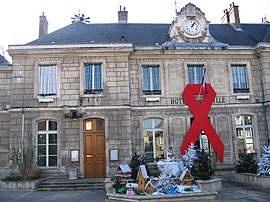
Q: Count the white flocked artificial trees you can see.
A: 3